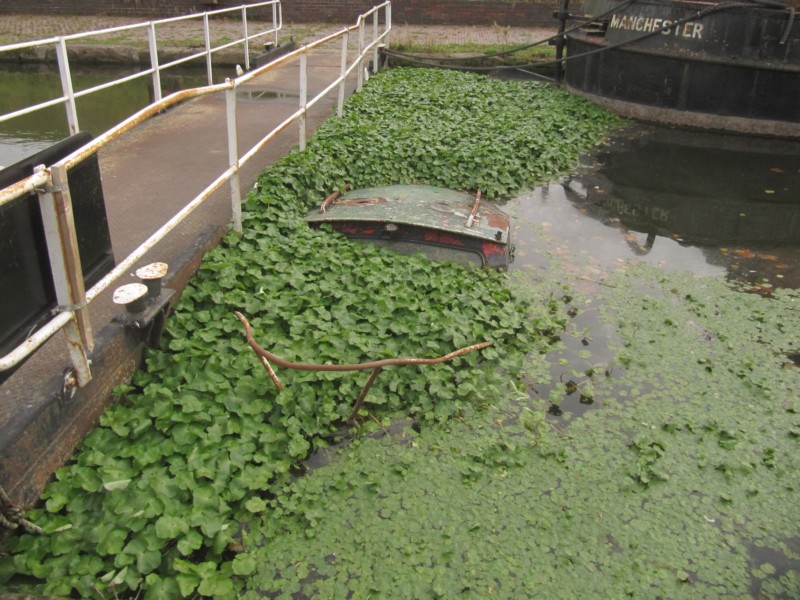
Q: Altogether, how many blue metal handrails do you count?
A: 0